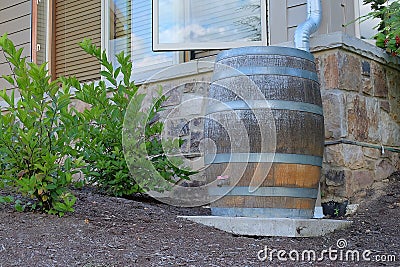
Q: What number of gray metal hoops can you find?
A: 6